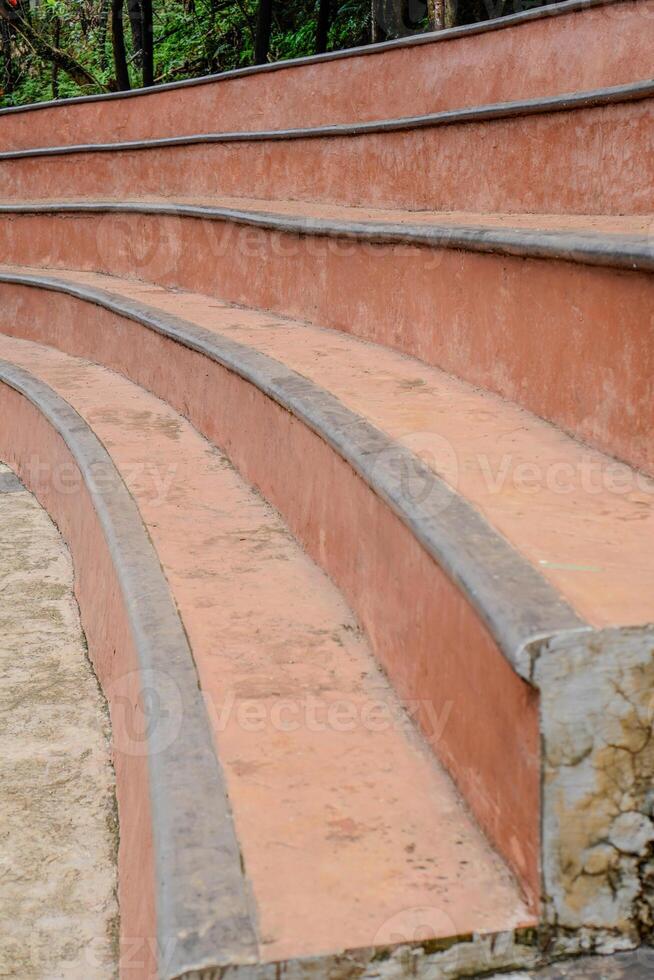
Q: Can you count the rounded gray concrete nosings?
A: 5